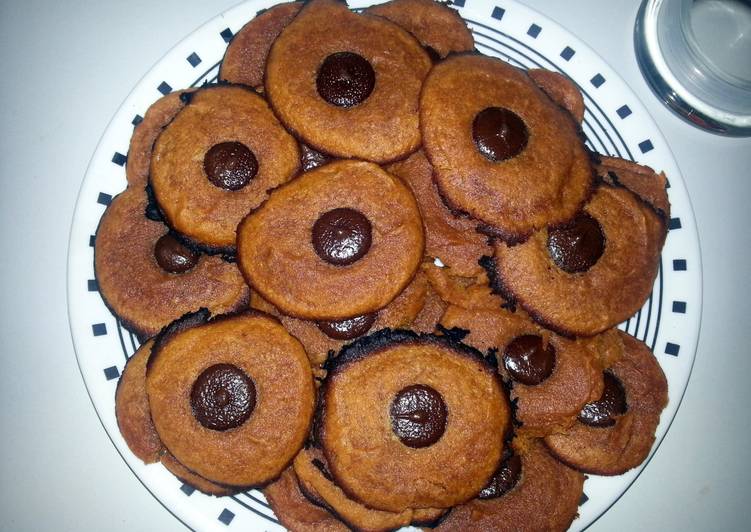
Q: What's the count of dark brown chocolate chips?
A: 13